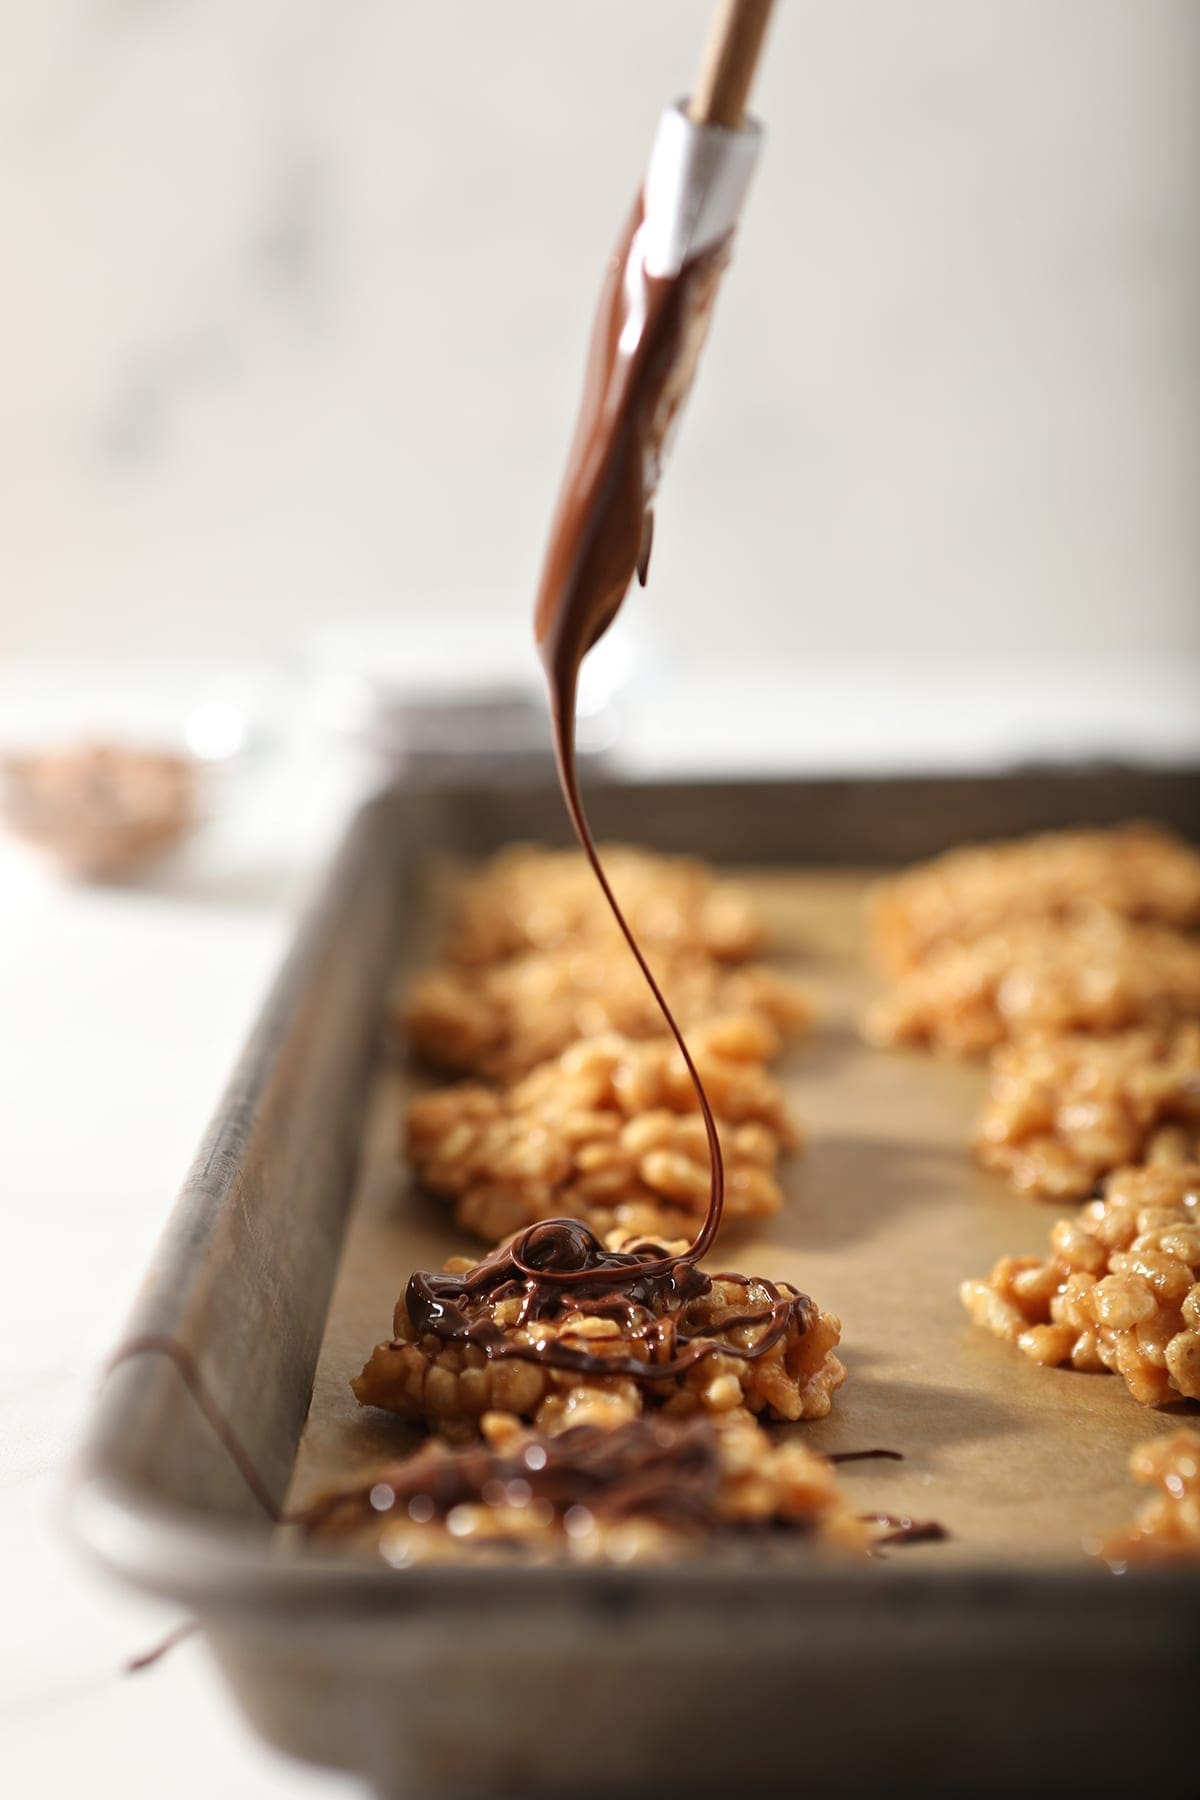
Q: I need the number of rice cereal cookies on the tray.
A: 10